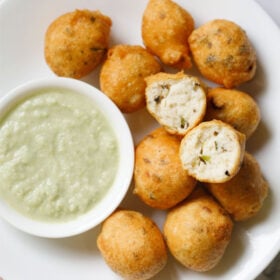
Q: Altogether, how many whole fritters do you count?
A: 9